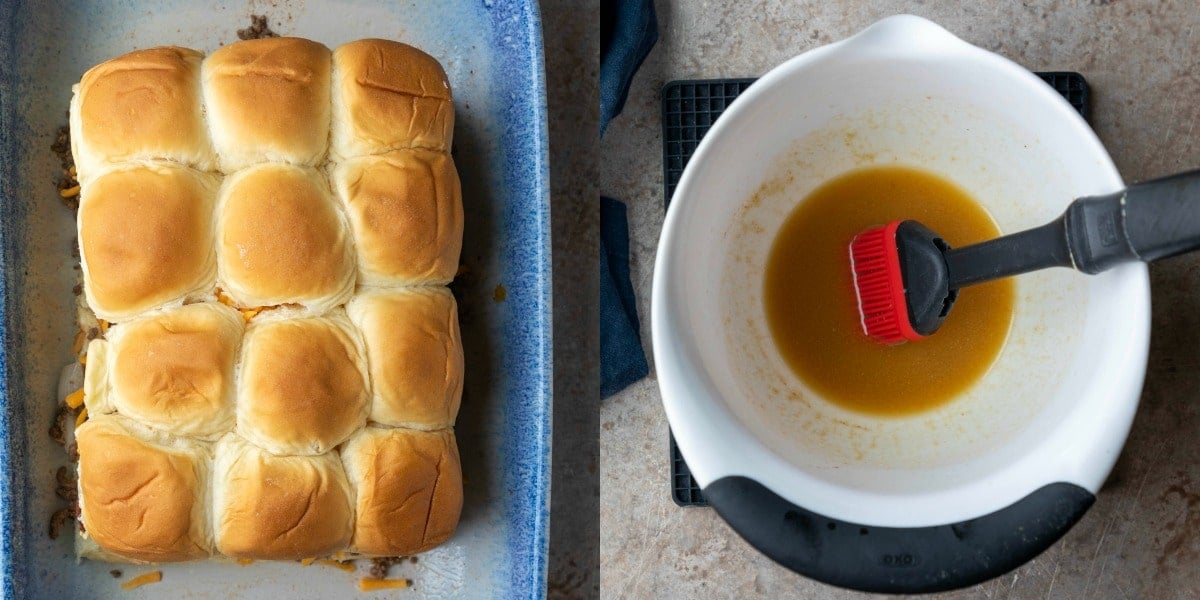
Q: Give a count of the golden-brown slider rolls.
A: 12